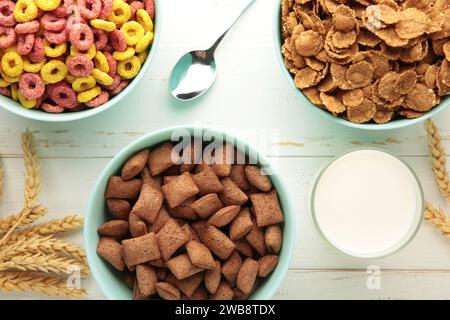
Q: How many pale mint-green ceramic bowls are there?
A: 3